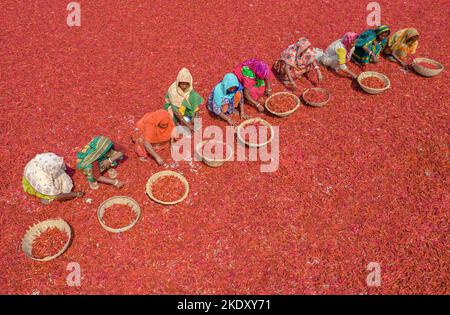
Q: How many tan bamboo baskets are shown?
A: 9